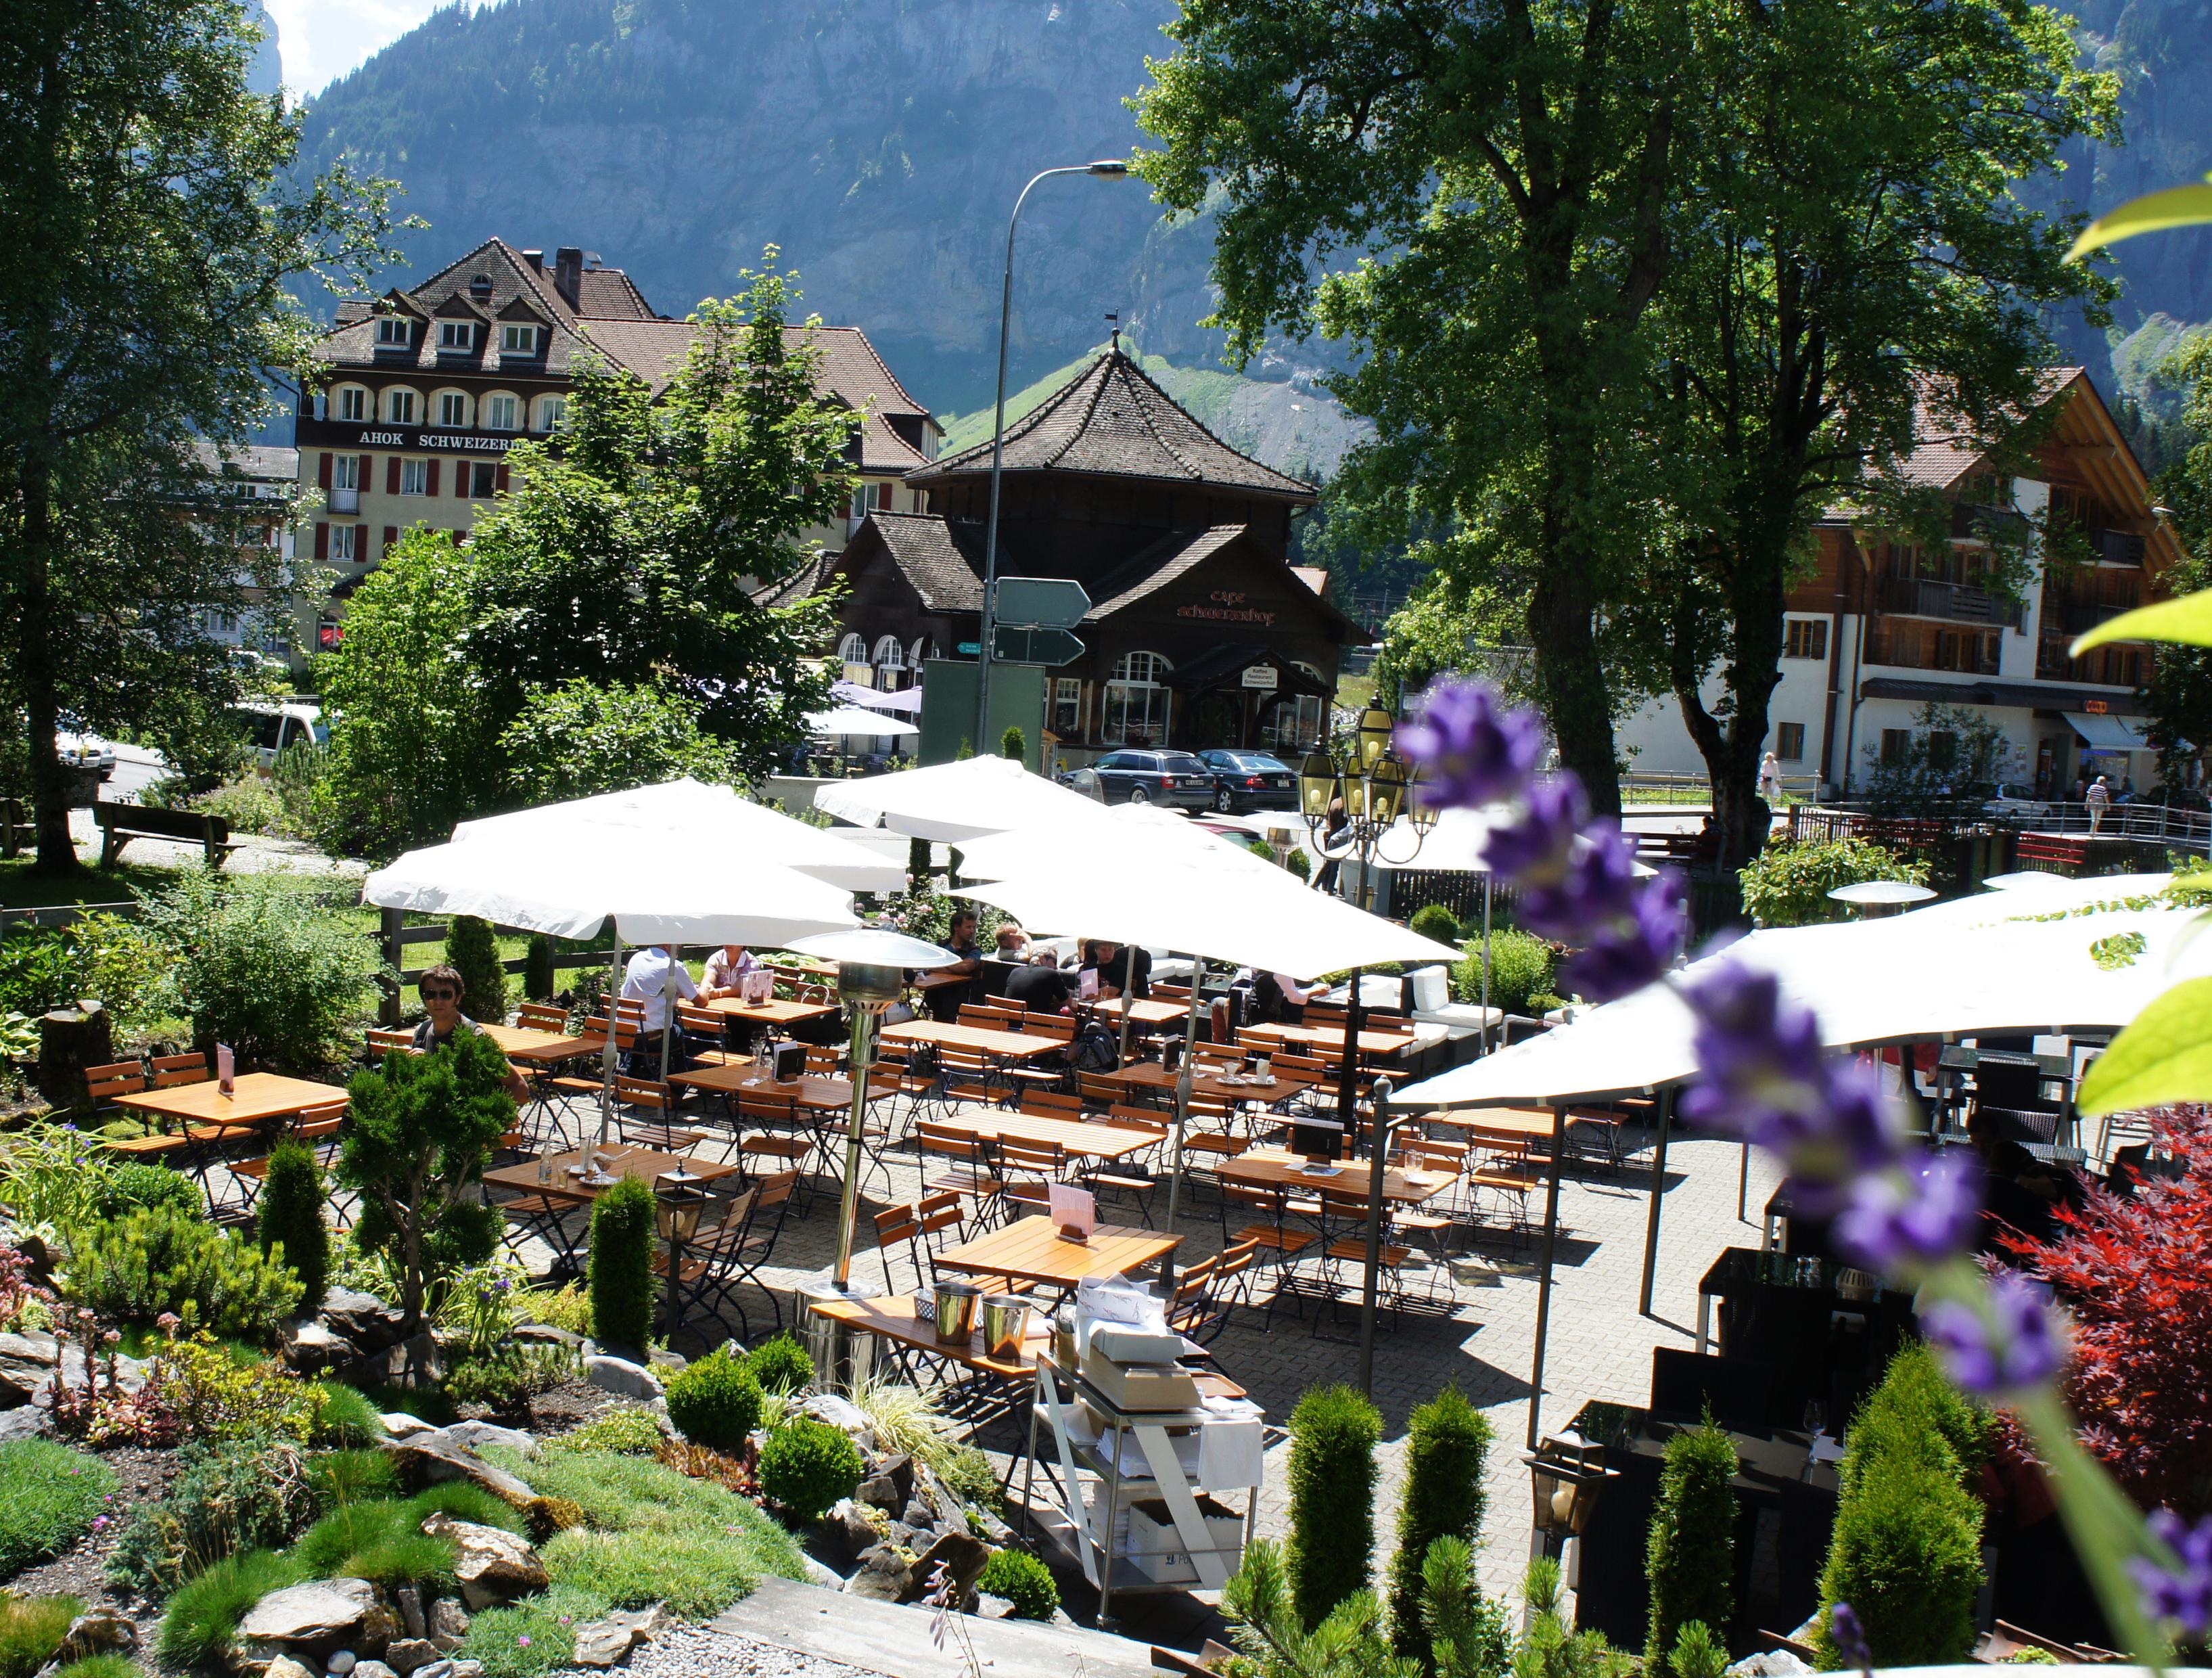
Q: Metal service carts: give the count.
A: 1